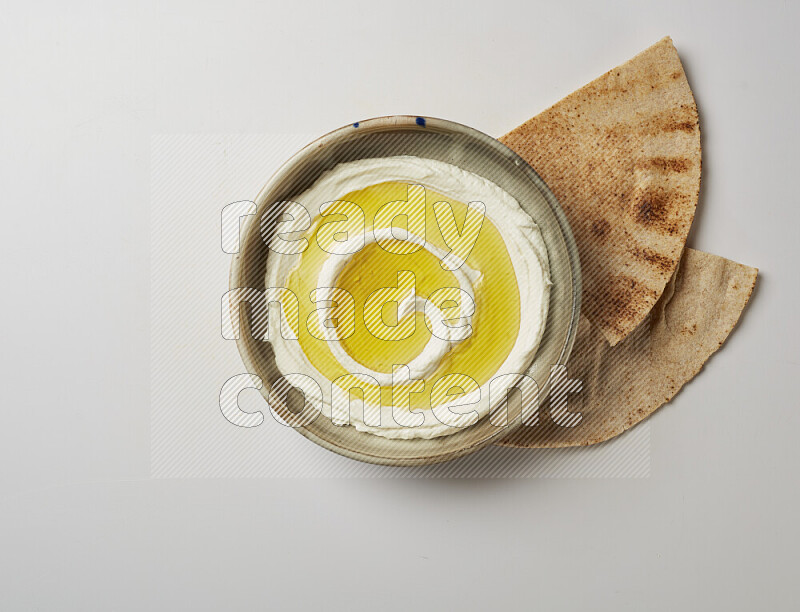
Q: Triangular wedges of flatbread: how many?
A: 2